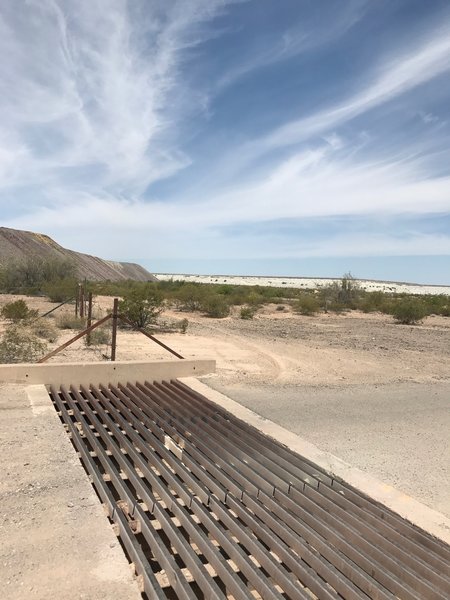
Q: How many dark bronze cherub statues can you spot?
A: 0